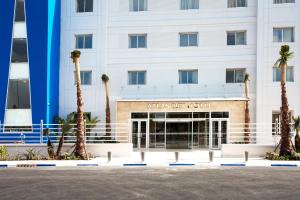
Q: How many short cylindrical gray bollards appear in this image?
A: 5